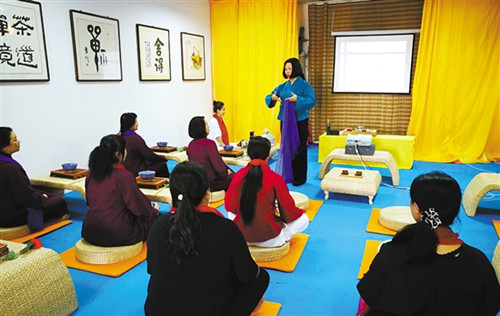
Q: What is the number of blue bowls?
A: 4